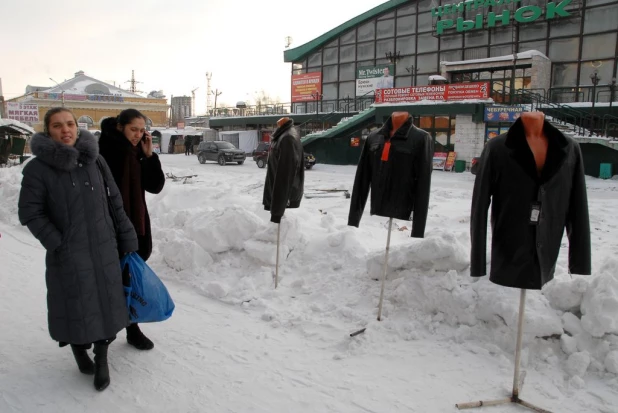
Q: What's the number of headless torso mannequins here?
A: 3